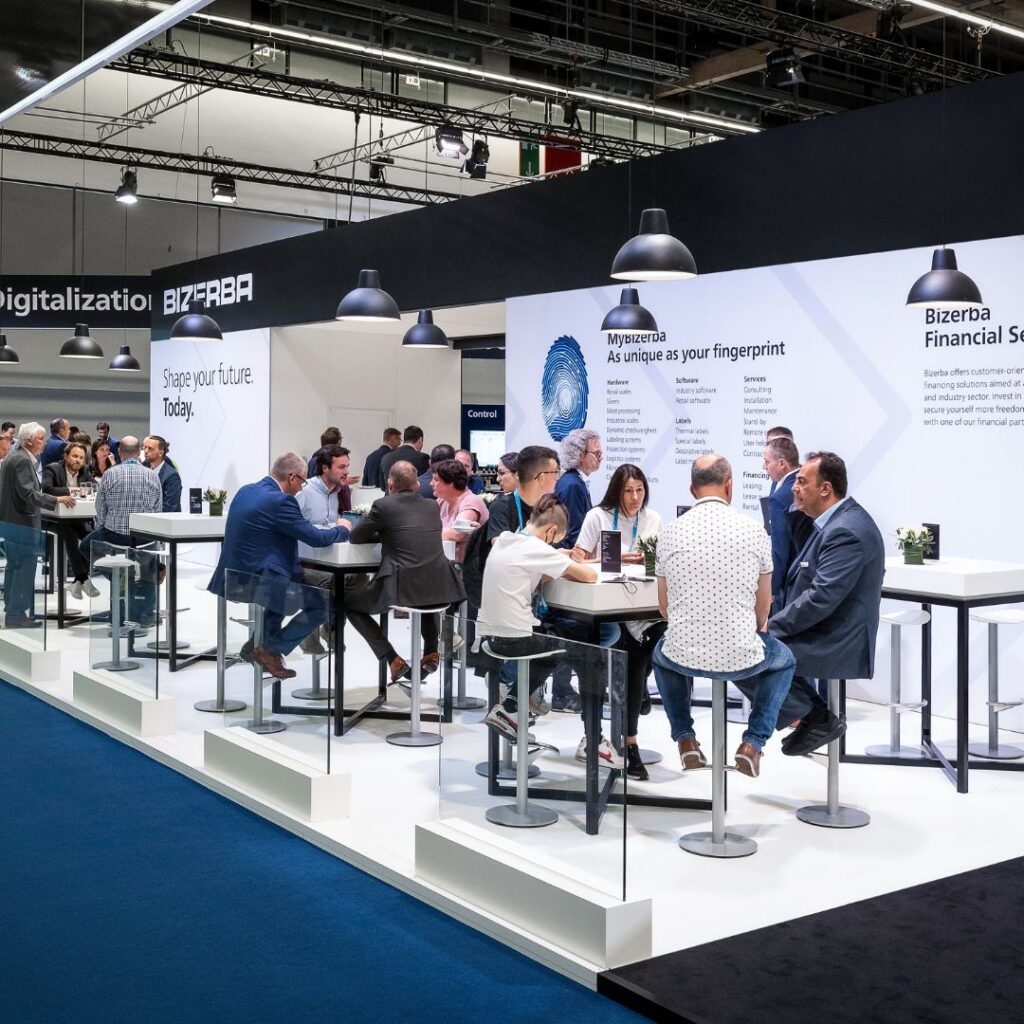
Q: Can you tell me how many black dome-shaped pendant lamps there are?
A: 9